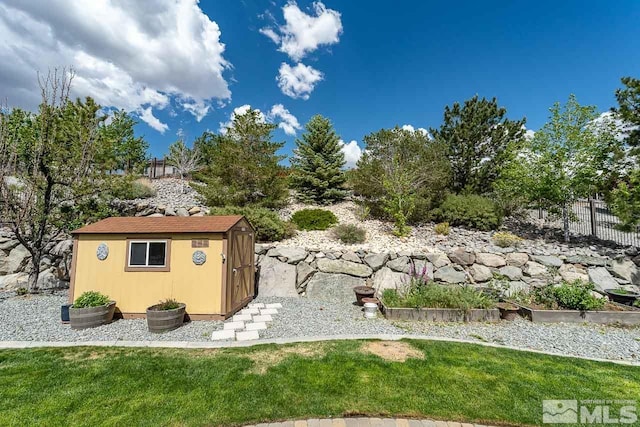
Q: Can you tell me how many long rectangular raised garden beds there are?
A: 2